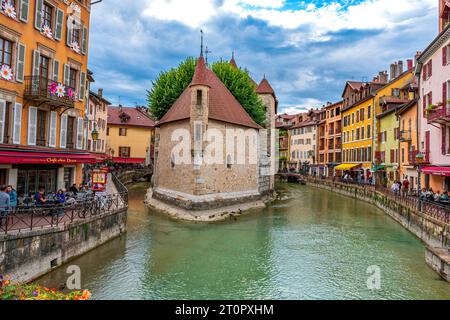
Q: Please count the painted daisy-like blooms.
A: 5